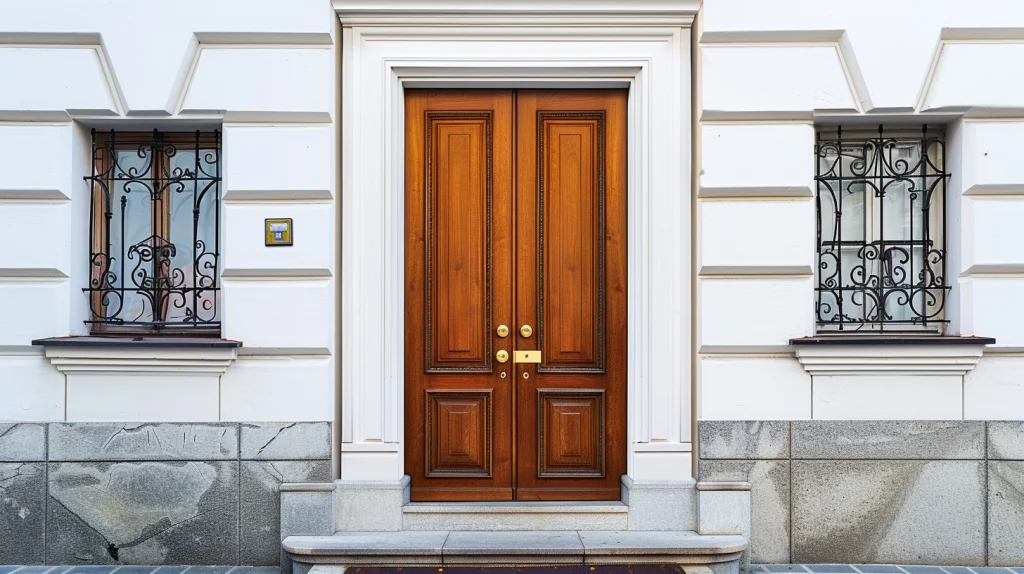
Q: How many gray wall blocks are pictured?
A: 12